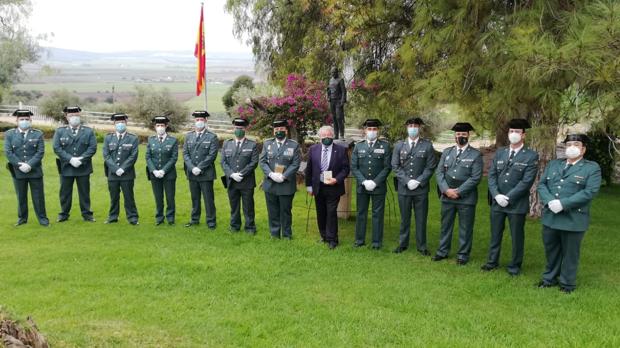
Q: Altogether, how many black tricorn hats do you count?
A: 12